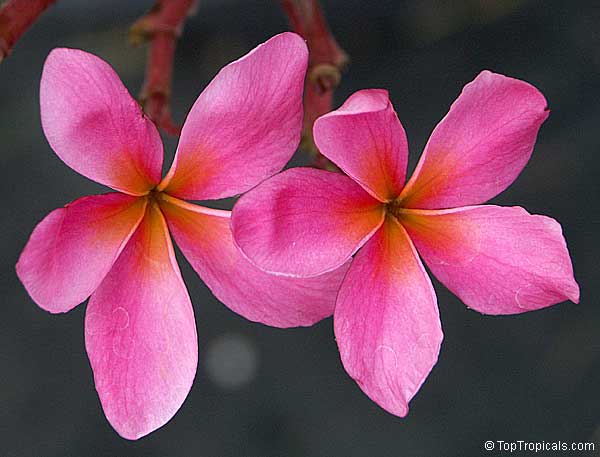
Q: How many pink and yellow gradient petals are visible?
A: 10